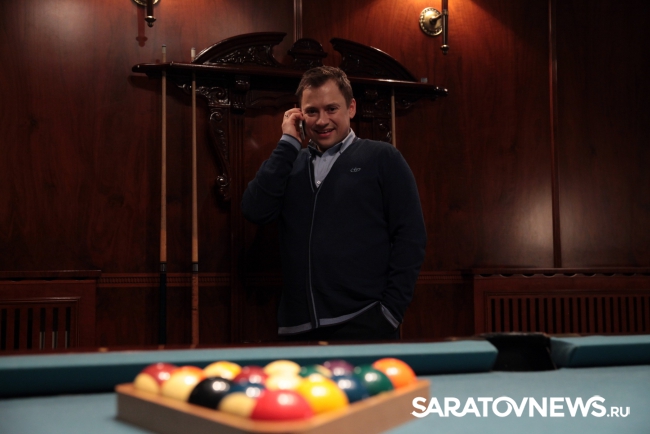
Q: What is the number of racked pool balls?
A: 15